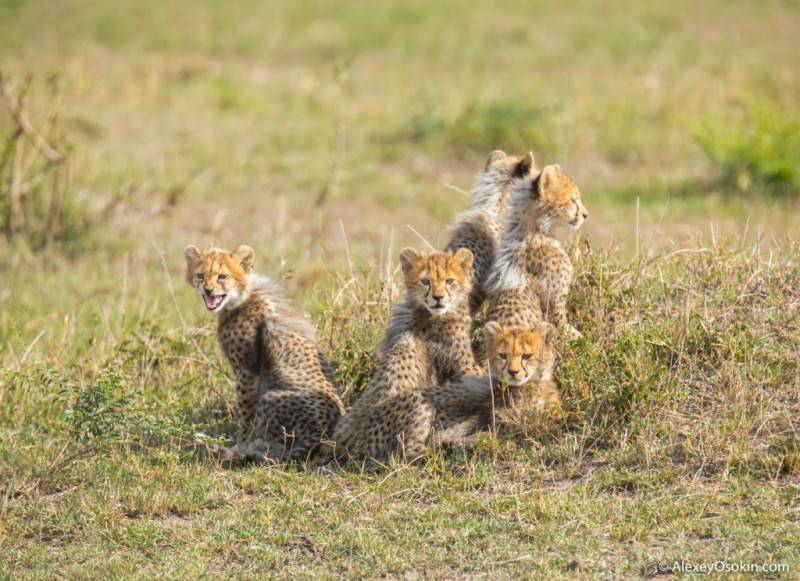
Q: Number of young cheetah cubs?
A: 5